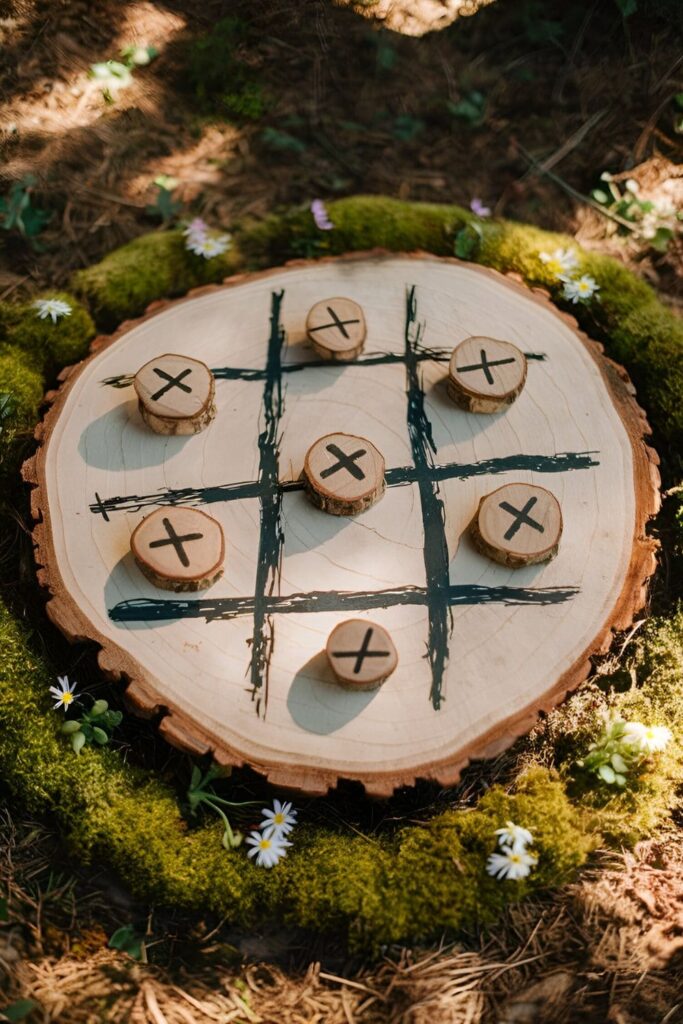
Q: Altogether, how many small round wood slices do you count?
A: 7